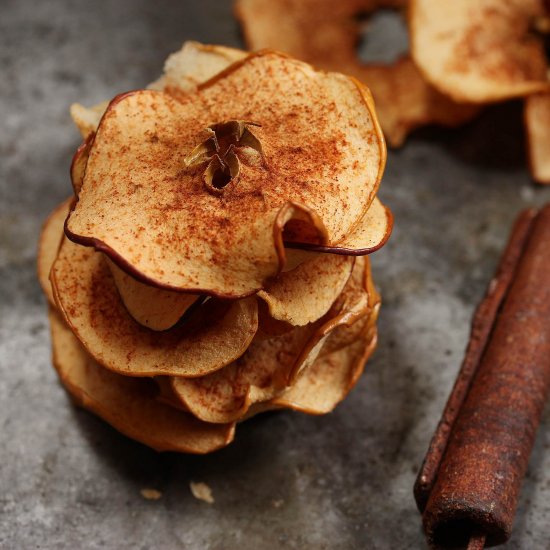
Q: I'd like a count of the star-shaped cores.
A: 1